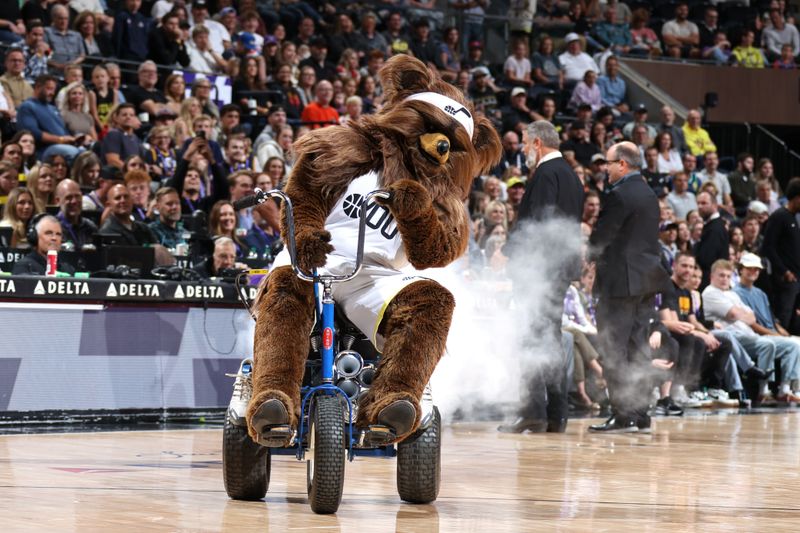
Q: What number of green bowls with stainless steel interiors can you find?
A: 0